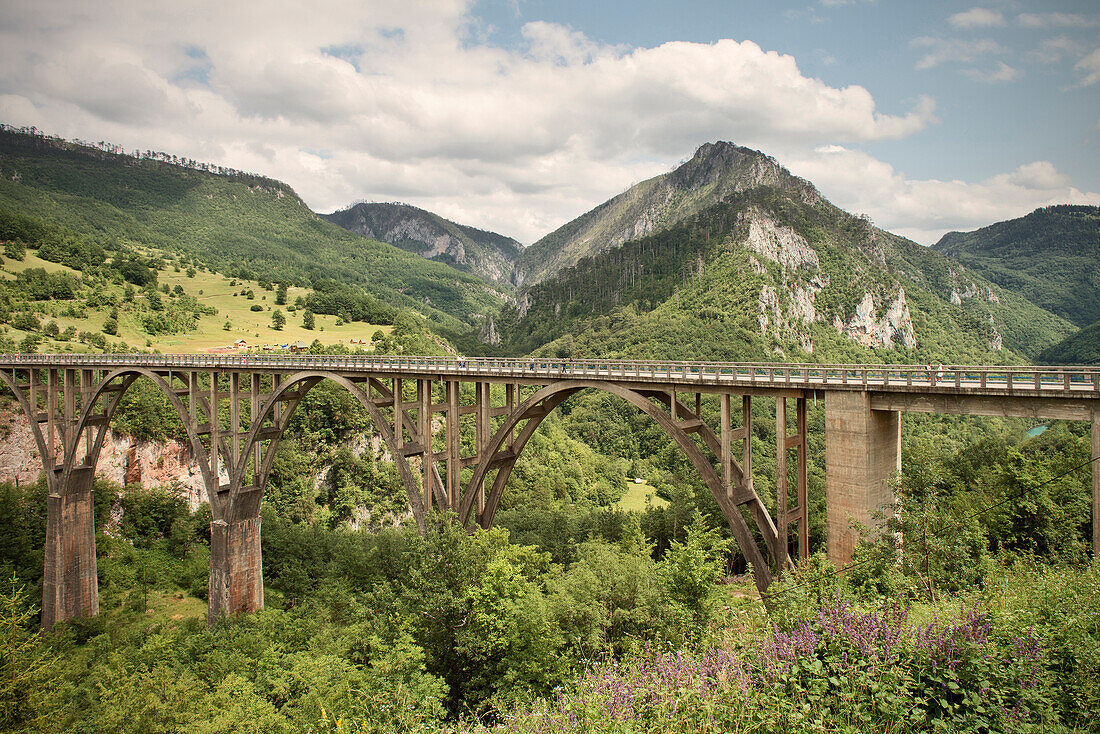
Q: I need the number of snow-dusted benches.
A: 0